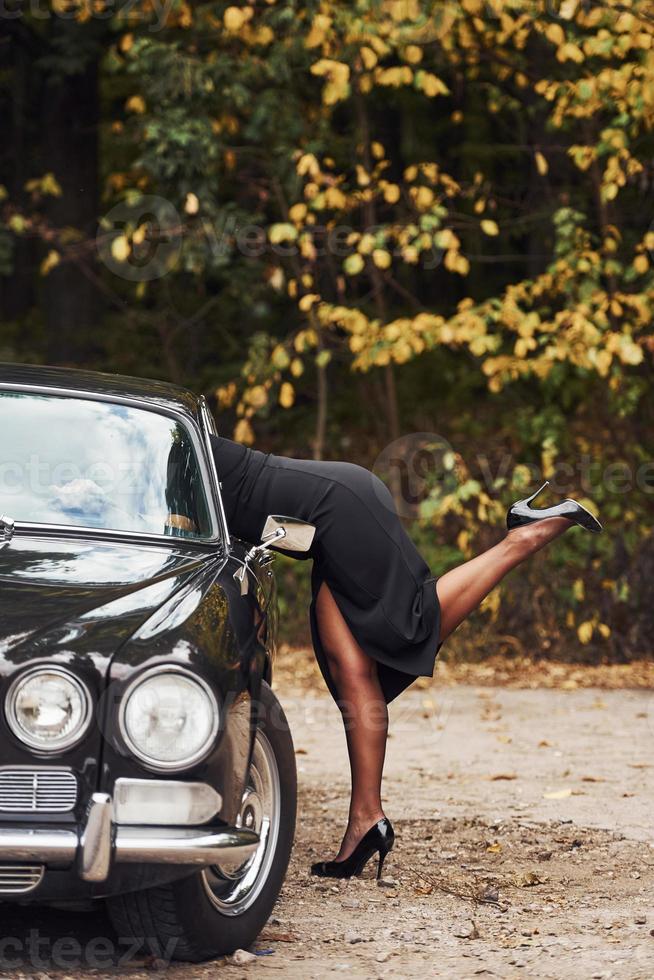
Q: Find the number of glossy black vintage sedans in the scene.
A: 1